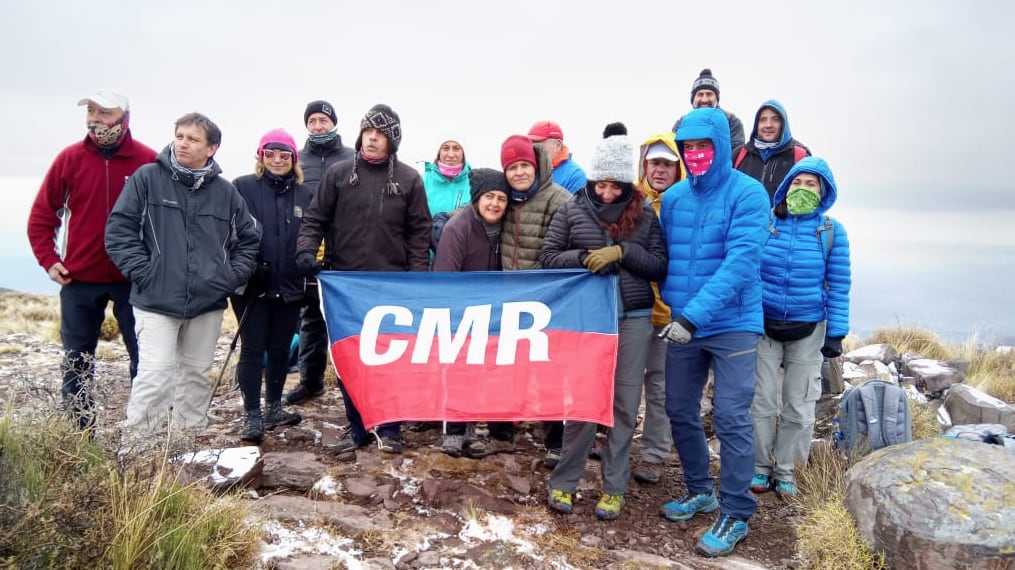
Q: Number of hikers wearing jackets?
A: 15